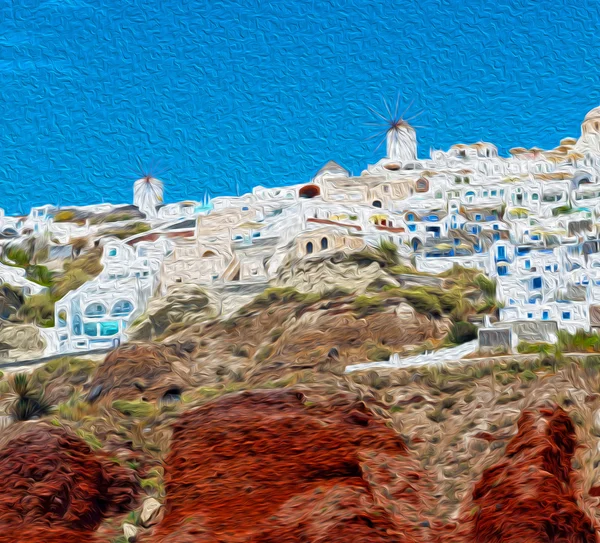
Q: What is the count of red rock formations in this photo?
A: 3